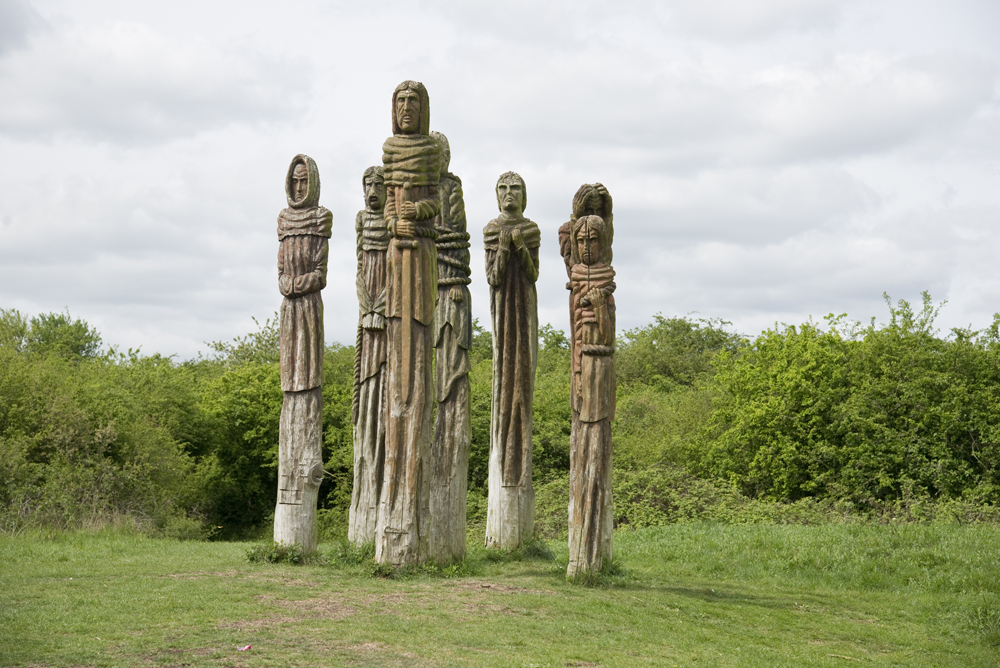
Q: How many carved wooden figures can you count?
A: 7